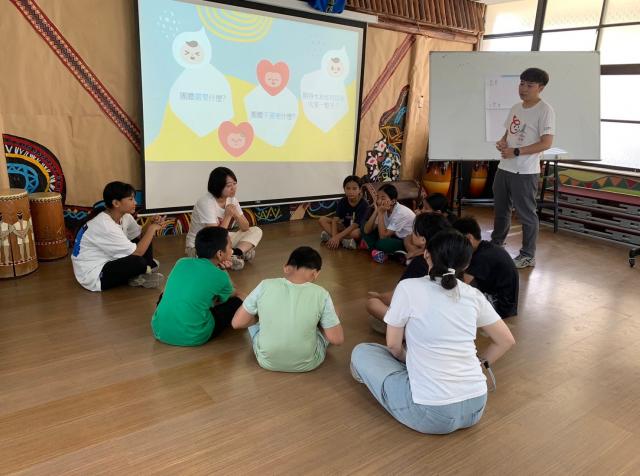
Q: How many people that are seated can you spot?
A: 10